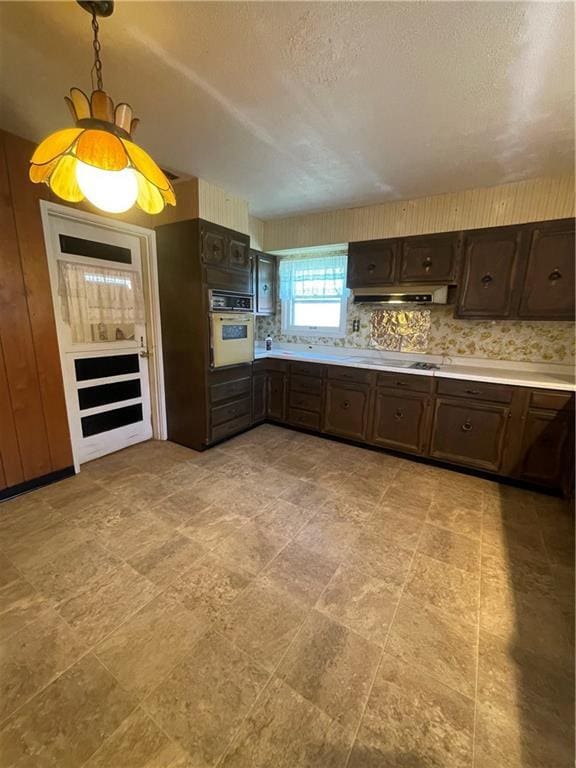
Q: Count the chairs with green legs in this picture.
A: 0